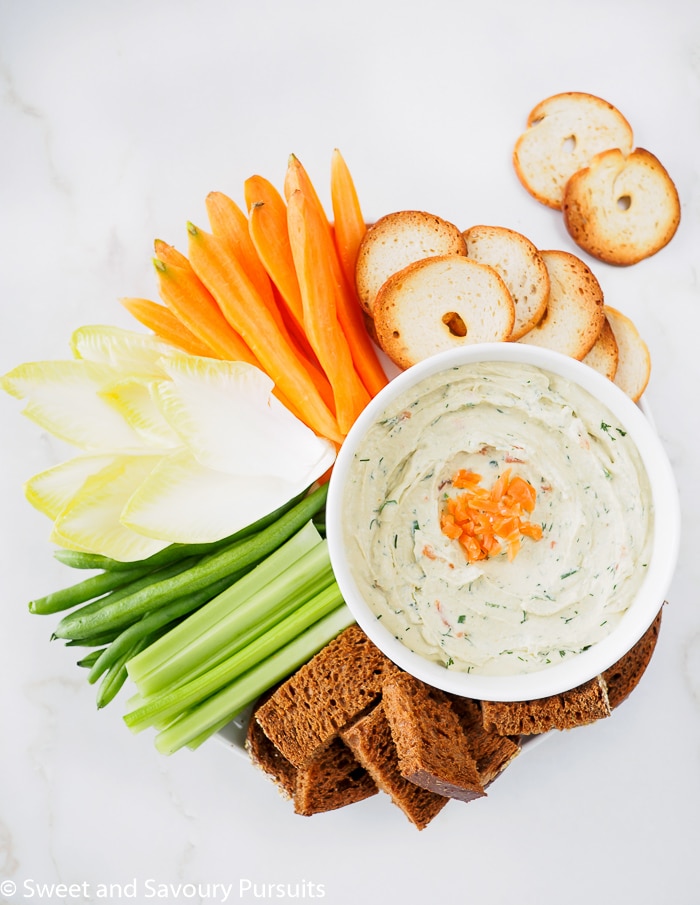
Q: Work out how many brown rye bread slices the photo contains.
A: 8